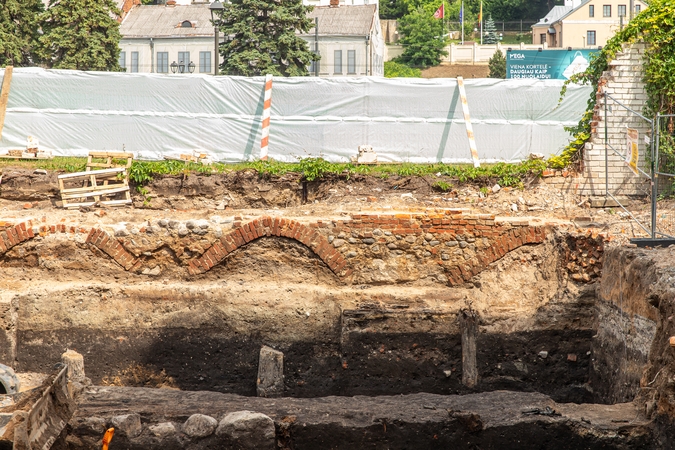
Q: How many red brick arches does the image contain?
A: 3